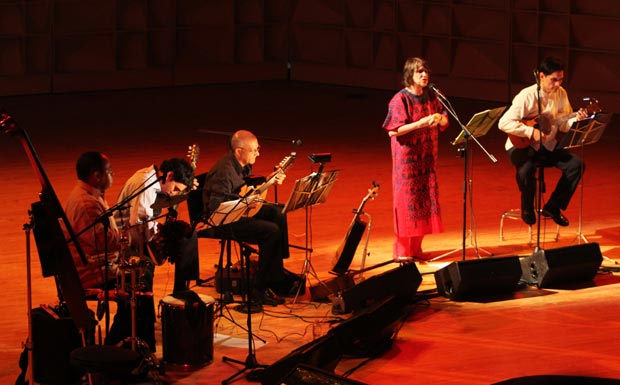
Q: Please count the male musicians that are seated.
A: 4